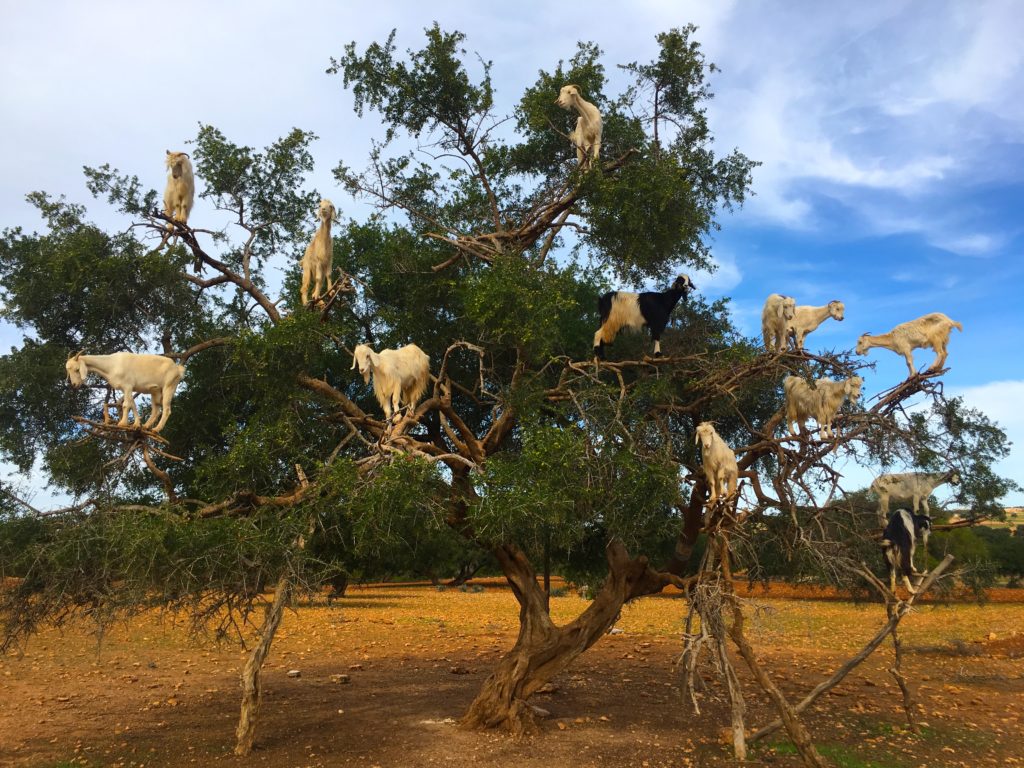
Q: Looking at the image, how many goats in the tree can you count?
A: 13